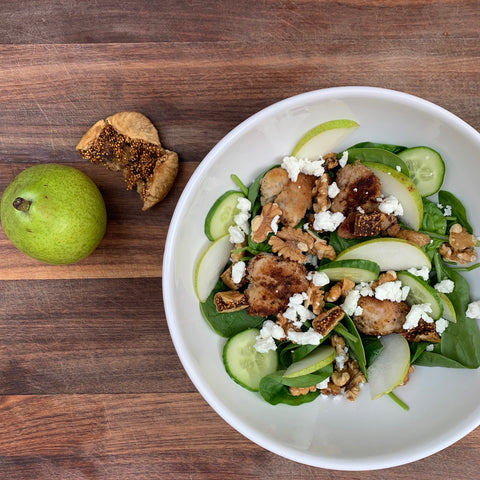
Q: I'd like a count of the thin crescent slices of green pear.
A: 7